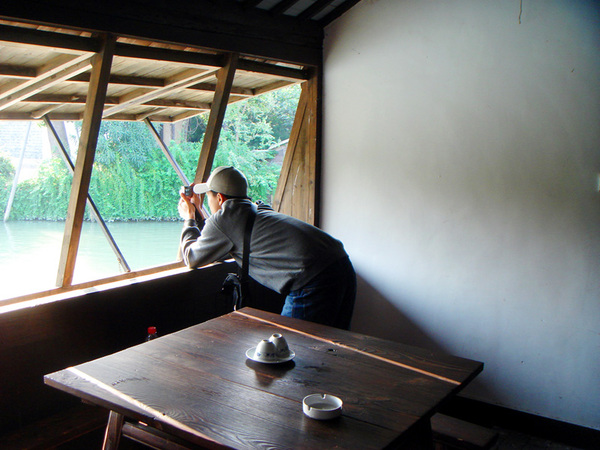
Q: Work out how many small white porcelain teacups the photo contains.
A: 2